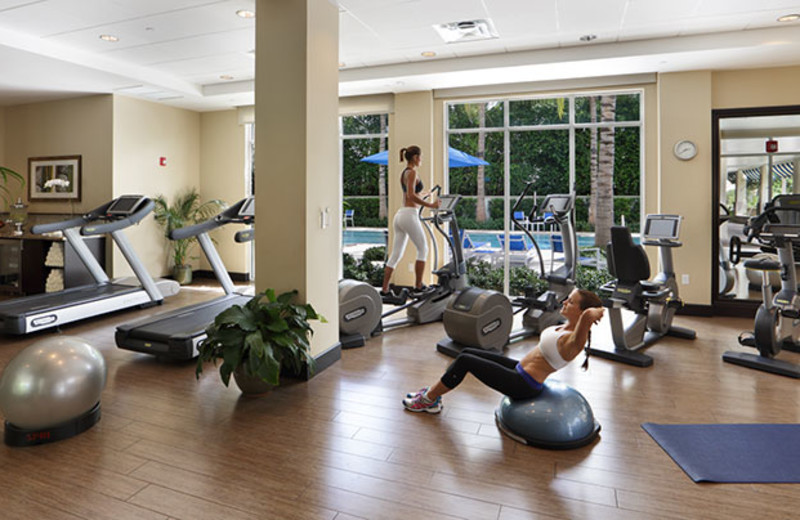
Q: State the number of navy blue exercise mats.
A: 1